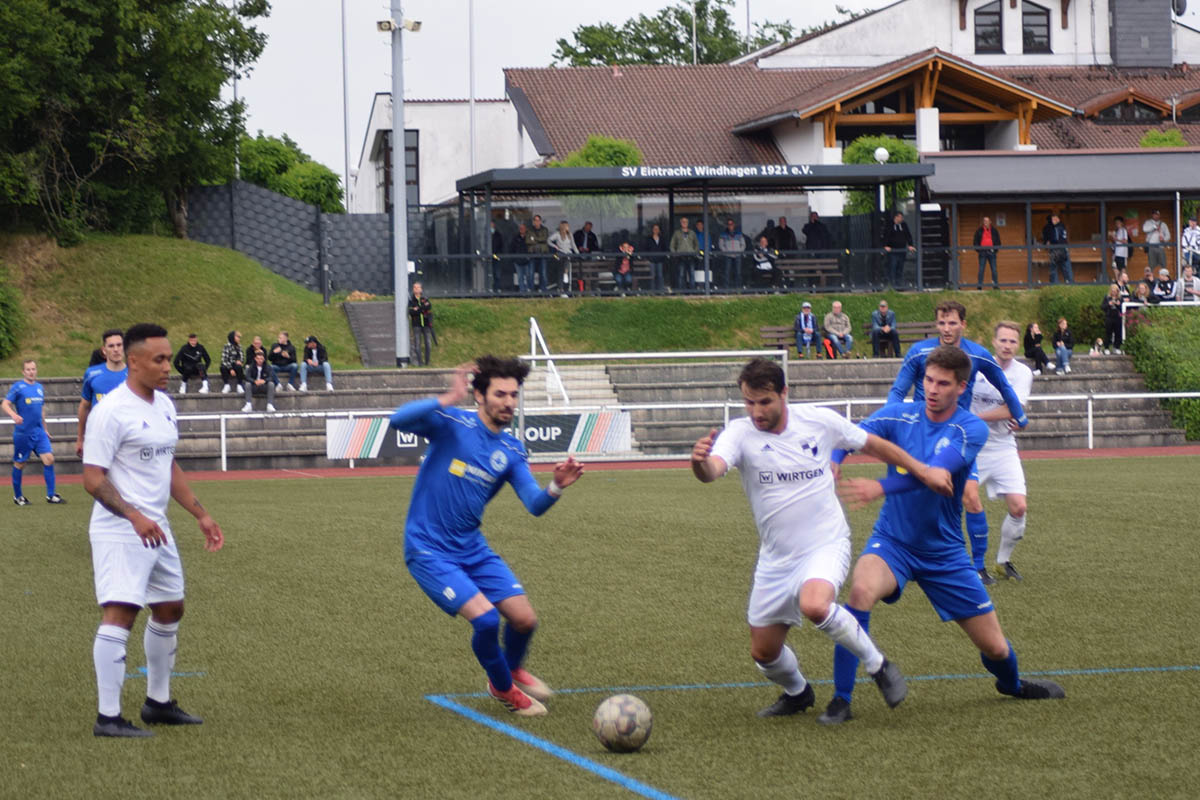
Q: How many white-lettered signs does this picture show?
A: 2